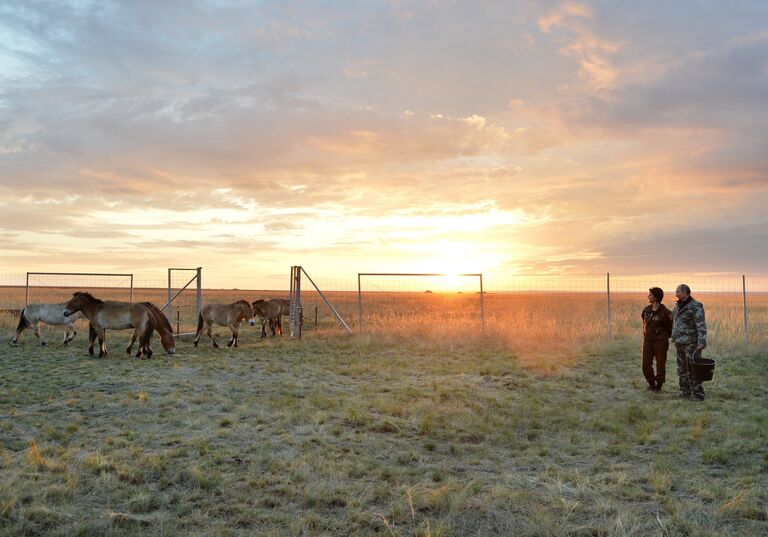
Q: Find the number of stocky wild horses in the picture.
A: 6